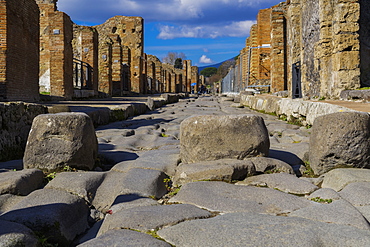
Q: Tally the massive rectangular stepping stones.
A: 3